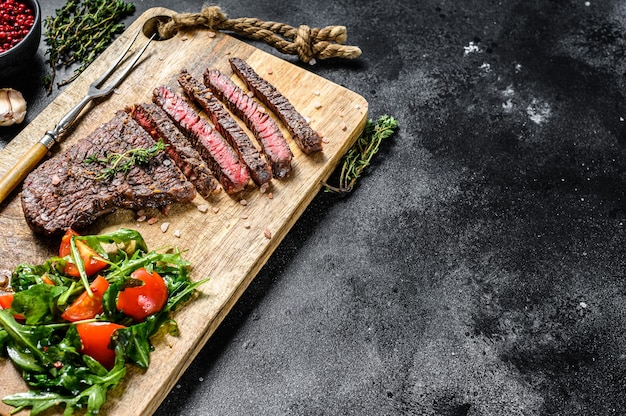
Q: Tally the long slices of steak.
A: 5